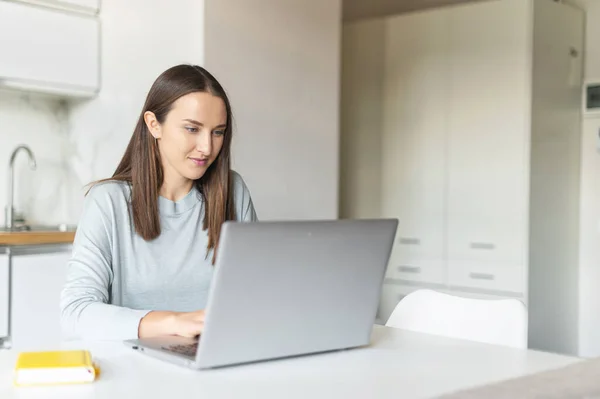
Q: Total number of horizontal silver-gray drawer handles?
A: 4